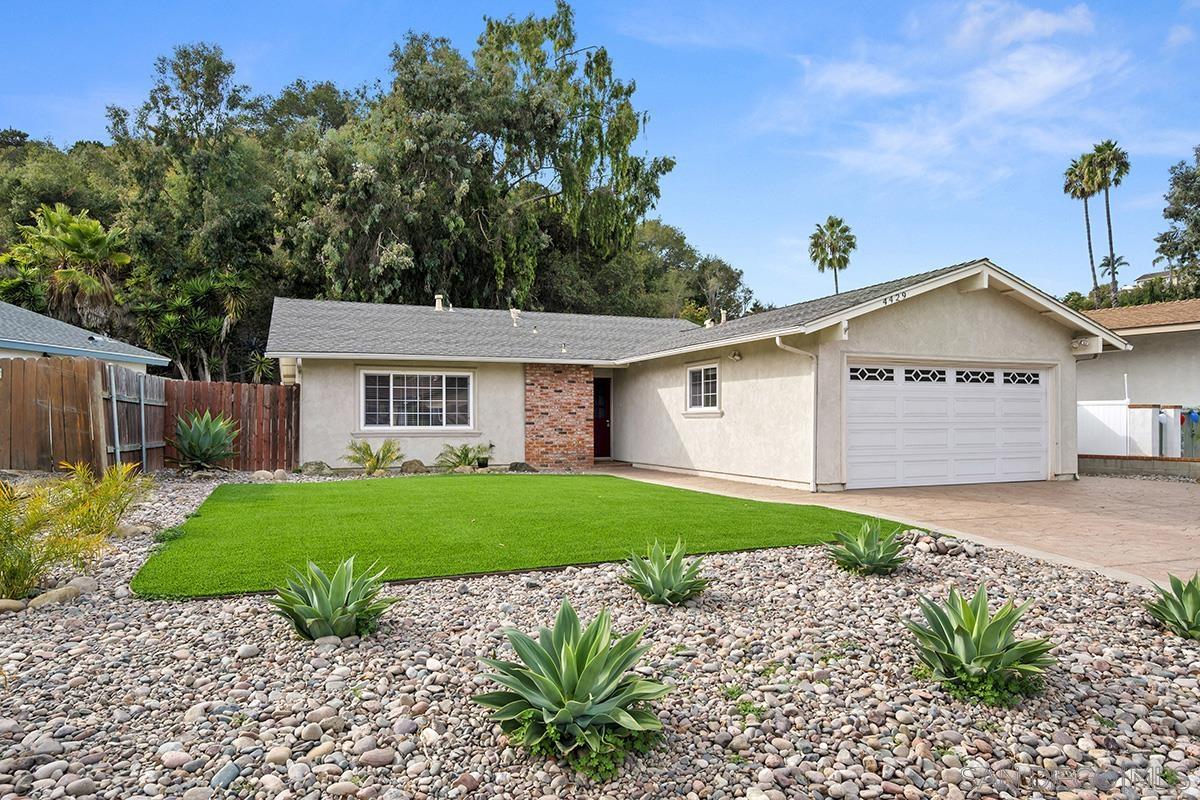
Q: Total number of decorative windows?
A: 4